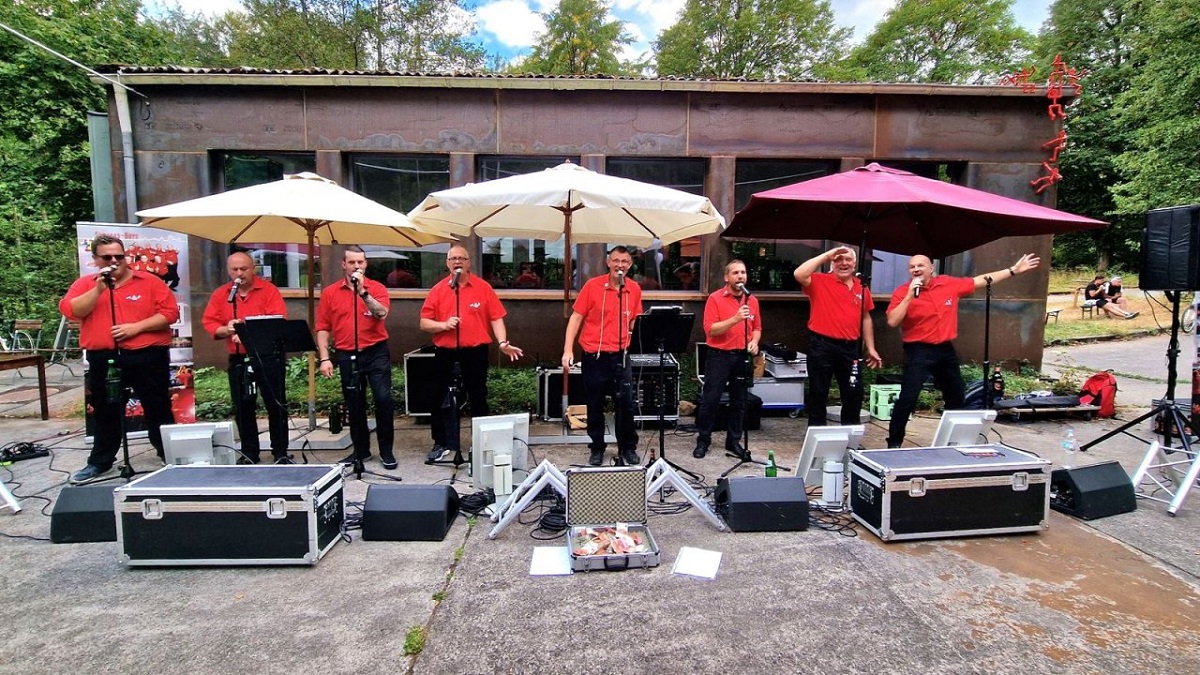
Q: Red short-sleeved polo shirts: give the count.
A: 8